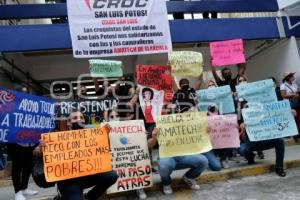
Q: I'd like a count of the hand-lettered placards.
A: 11